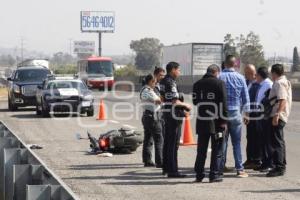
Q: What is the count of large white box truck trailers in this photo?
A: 1